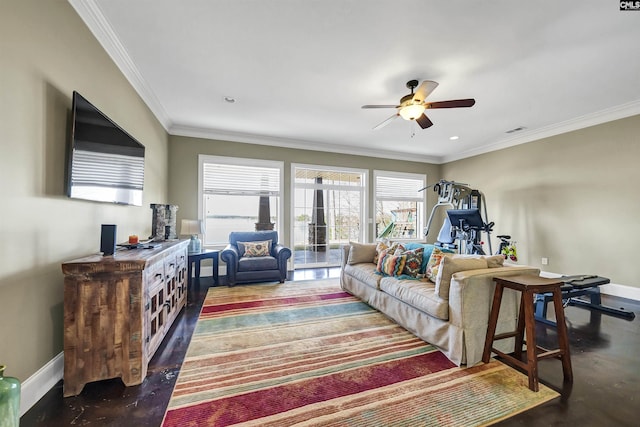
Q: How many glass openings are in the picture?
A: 3